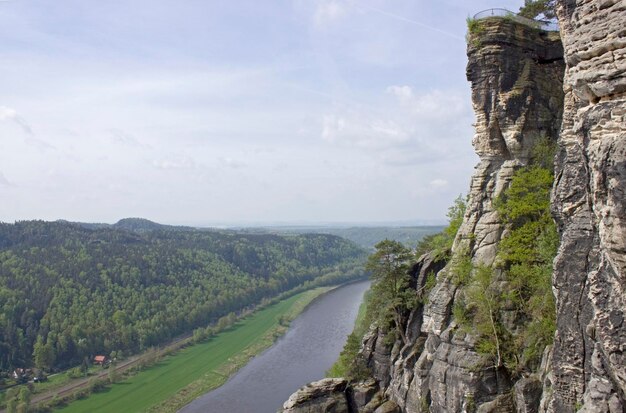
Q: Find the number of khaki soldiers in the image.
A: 0